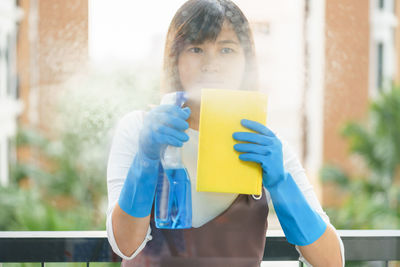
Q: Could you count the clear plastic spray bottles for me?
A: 1